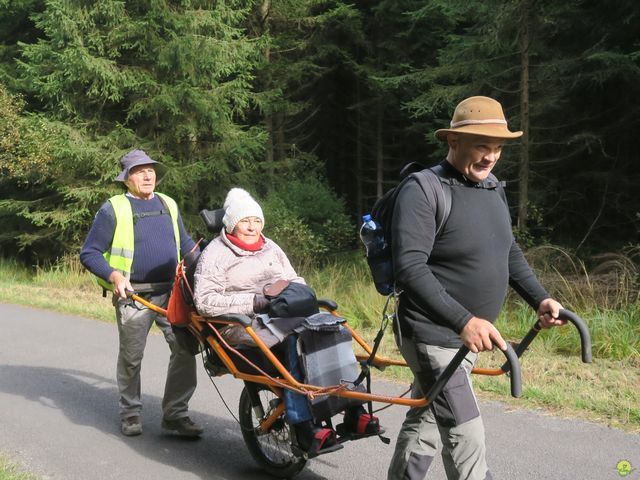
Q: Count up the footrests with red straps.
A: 2